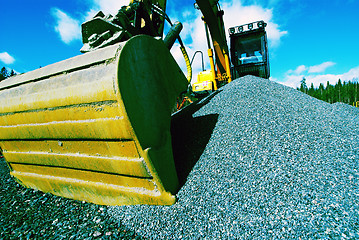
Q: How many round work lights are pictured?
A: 4